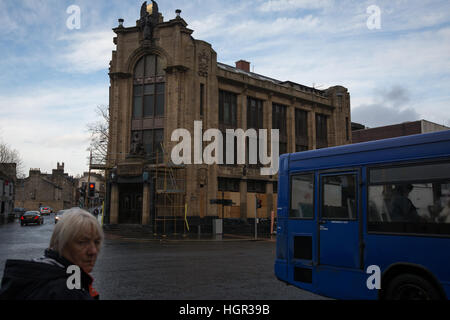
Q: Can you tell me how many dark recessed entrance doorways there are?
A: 1